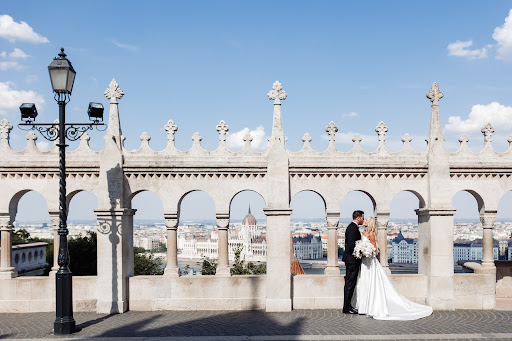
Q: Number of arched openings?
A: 10